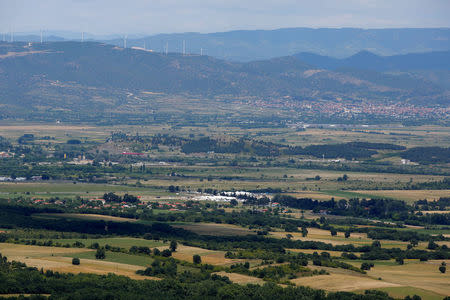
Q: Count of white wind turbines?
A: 9